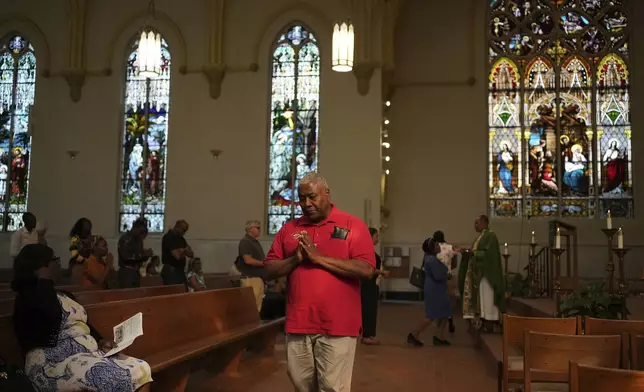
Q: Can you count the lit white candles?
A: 5